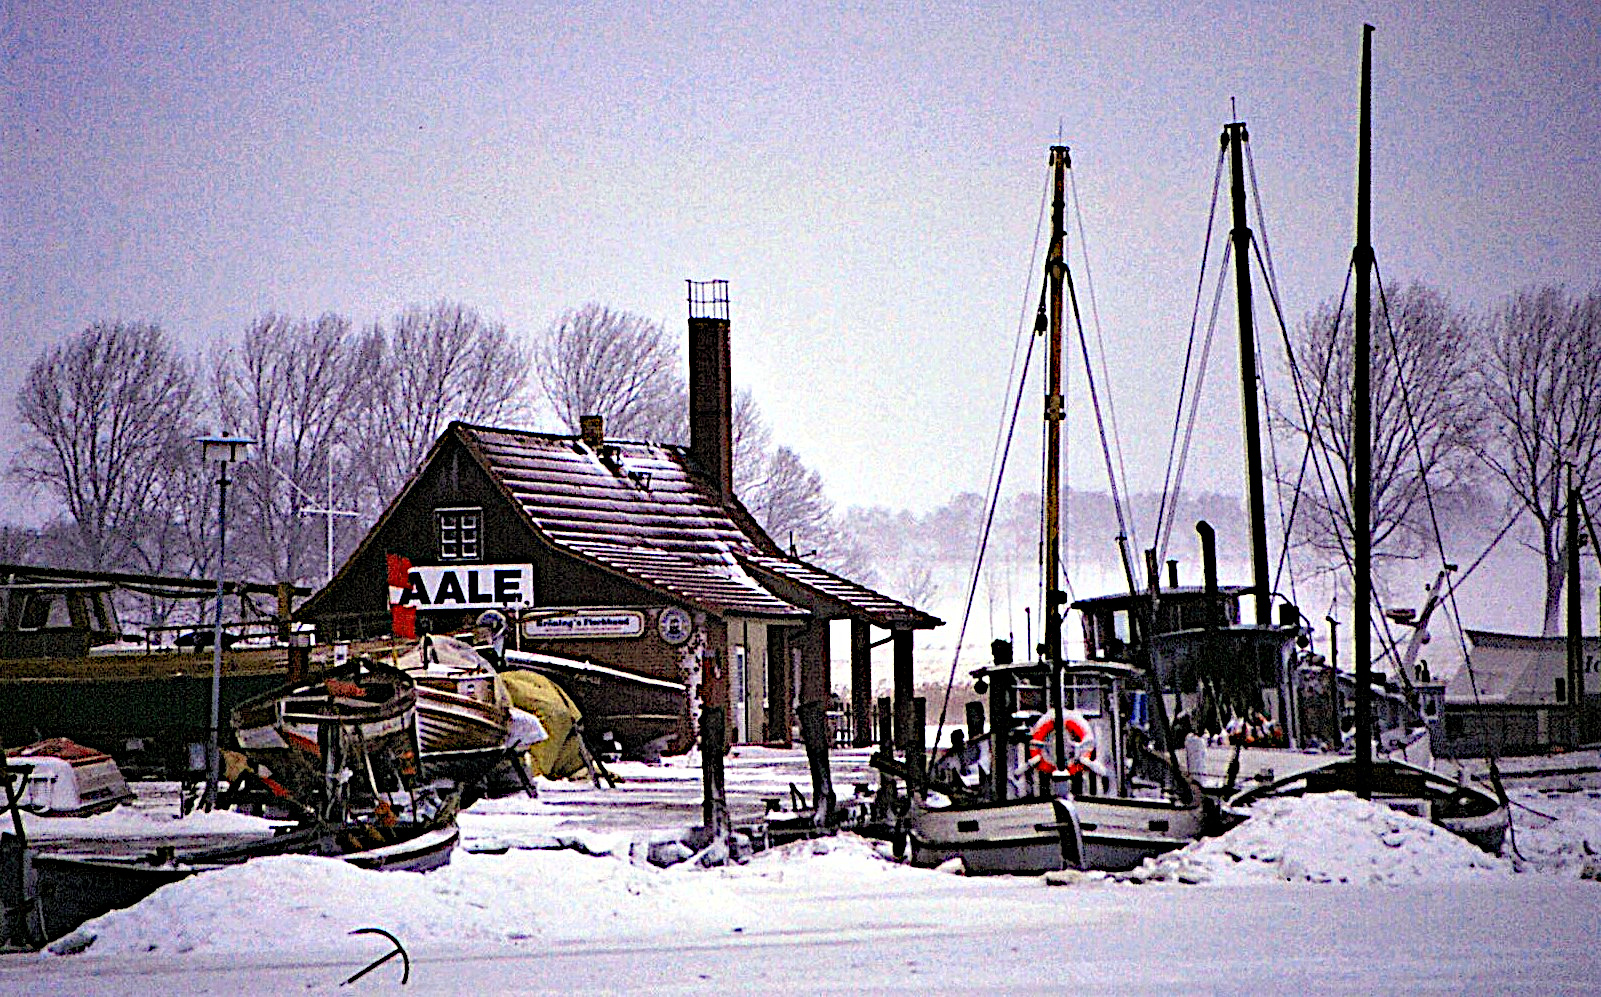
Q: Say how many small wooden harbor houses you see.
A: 1